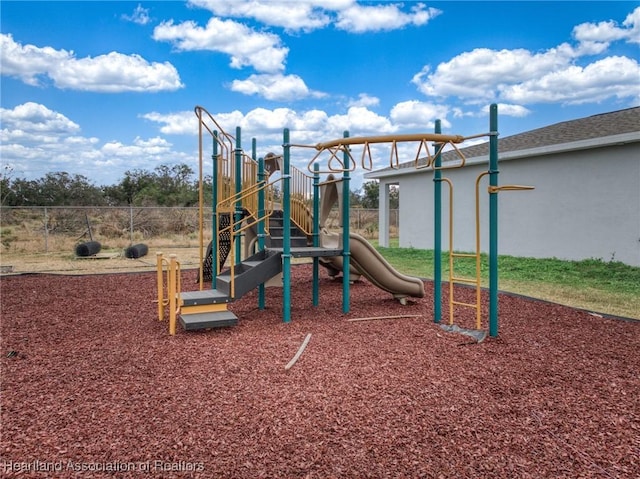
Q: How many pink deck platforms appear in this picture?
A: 0